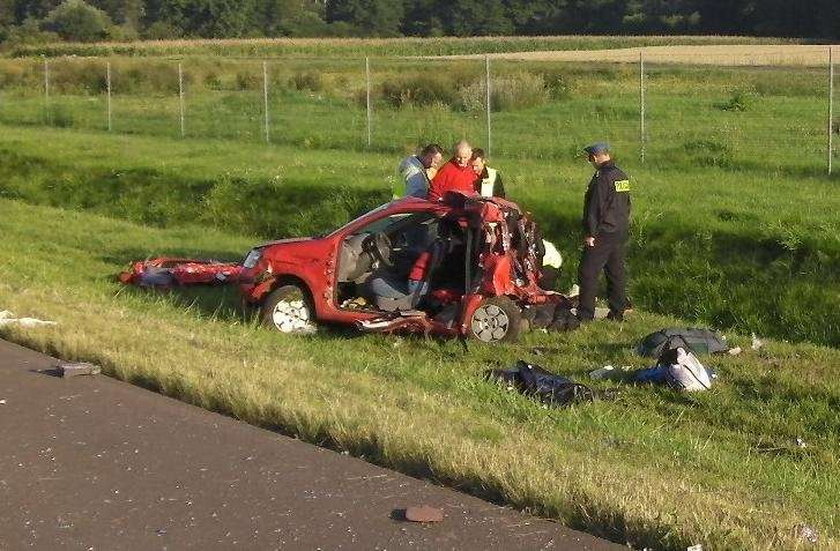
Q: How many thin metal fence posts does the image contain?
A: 8